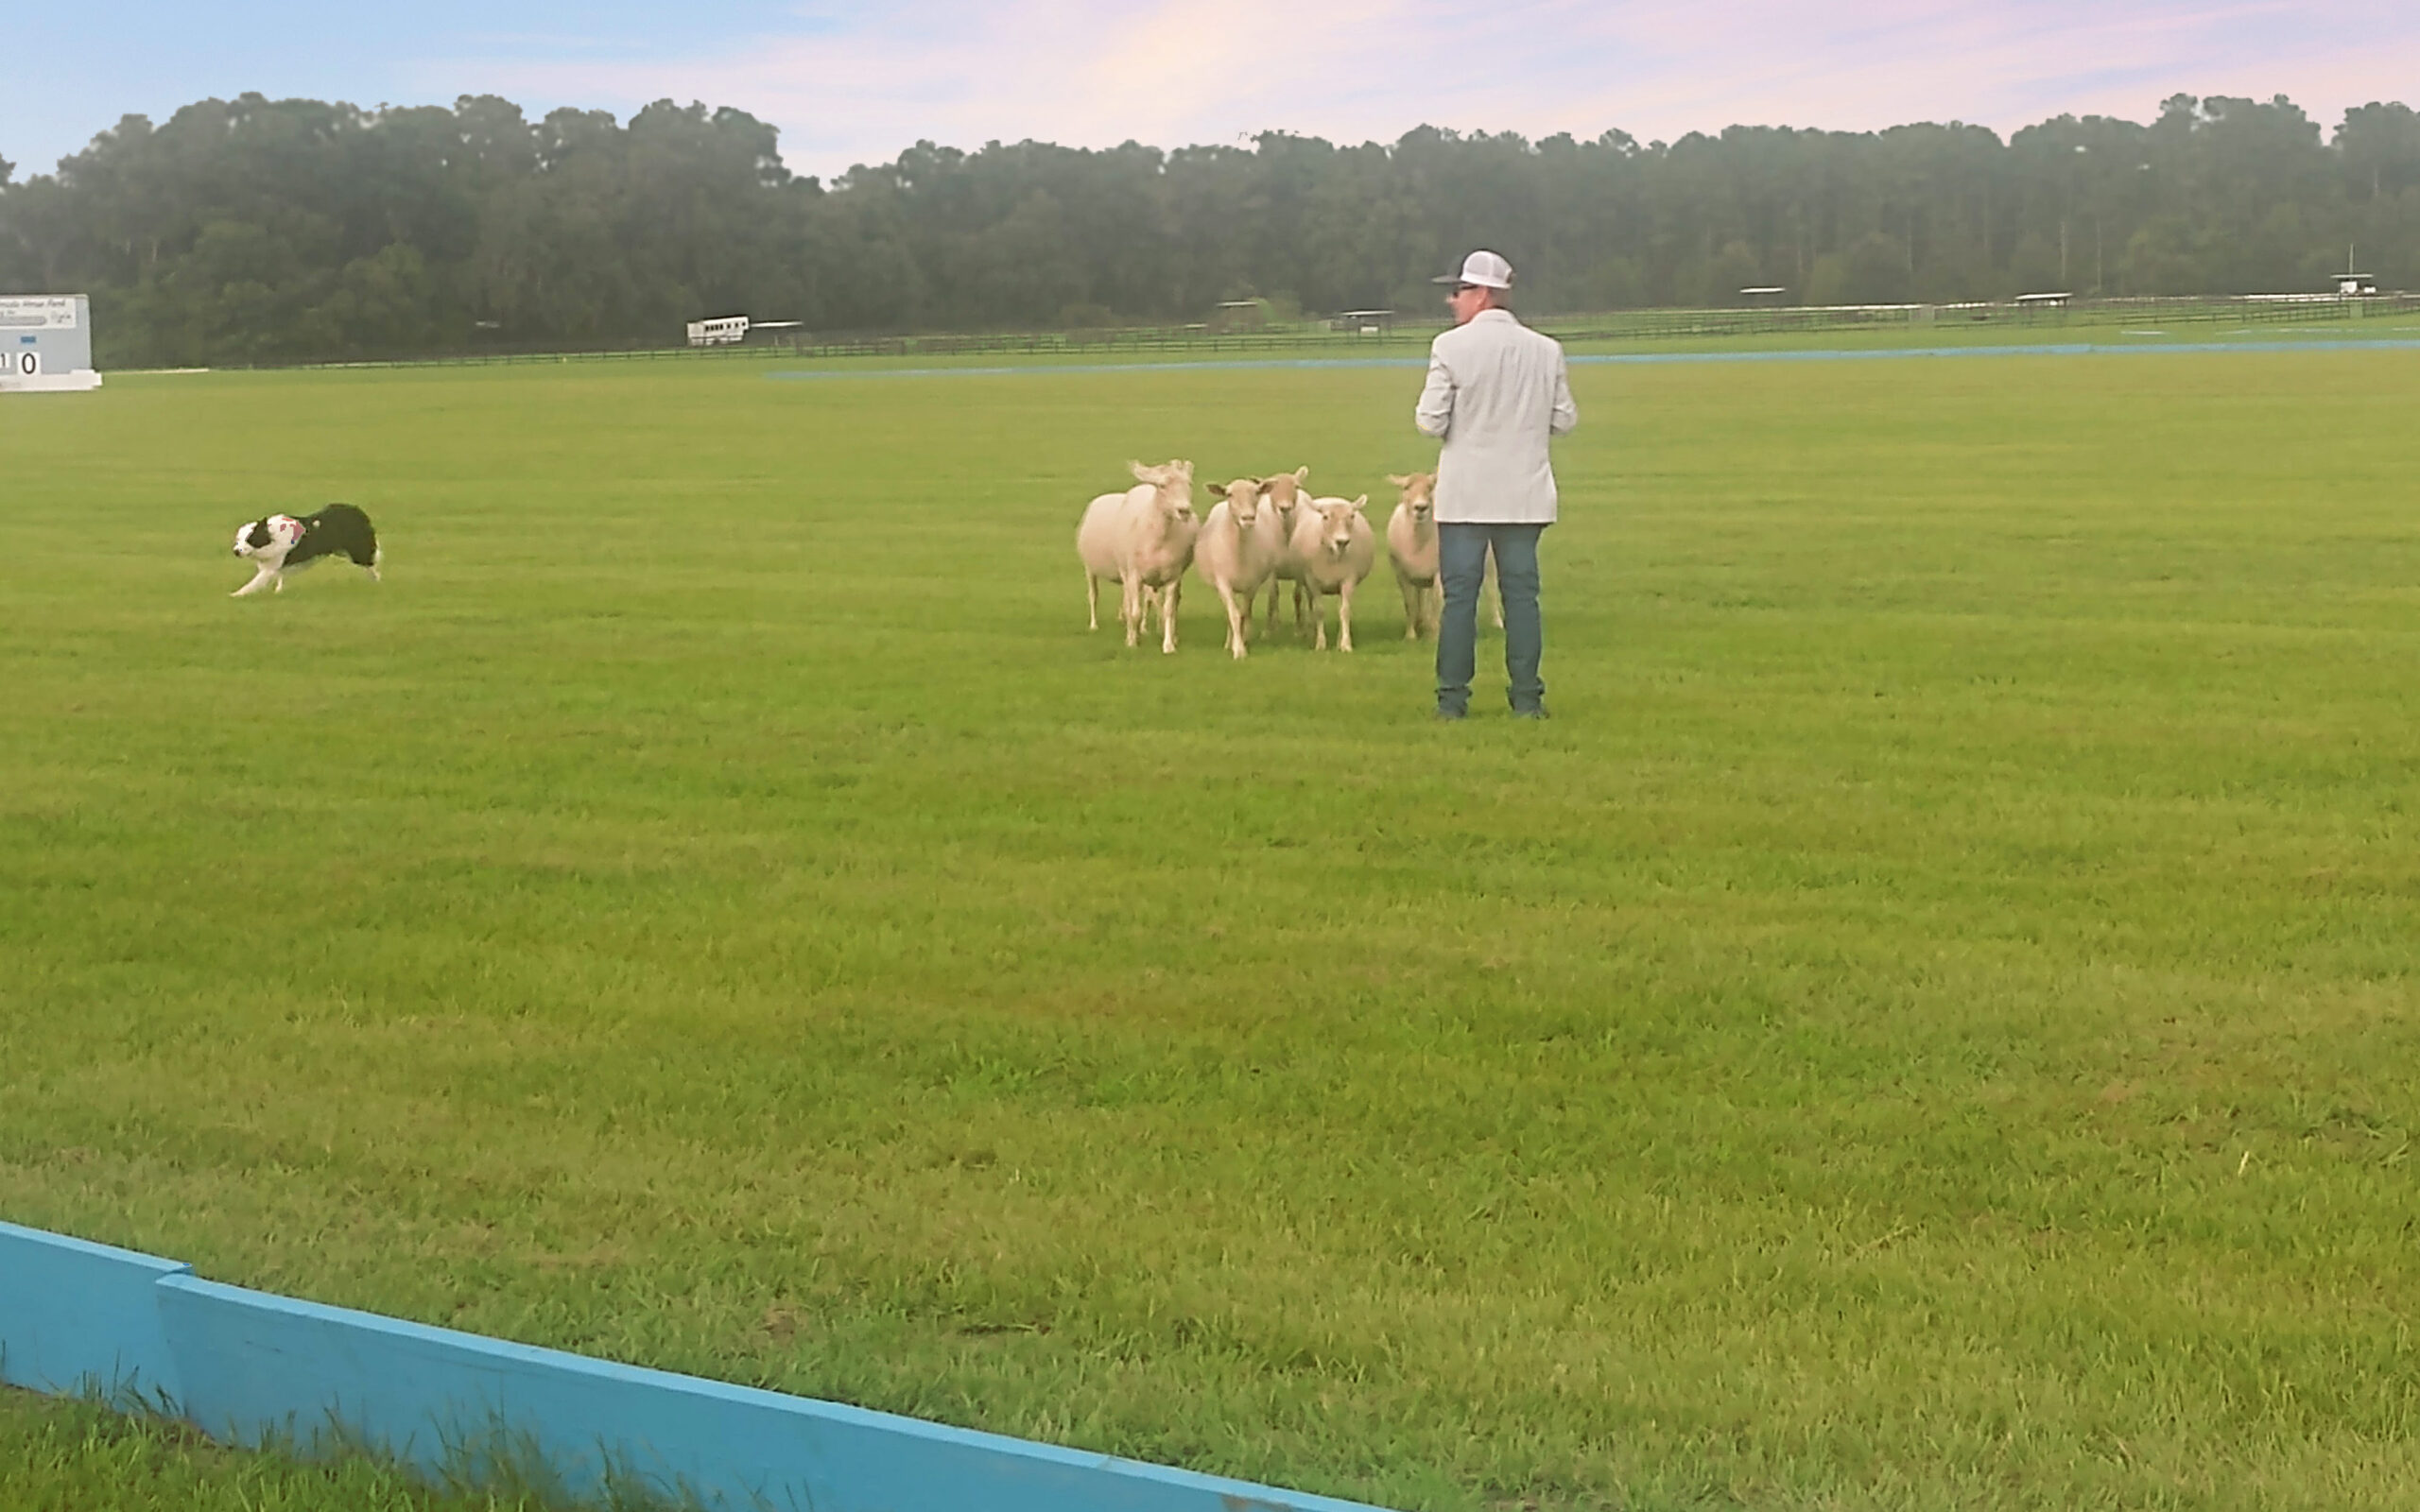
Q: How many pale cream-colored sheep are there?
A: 5